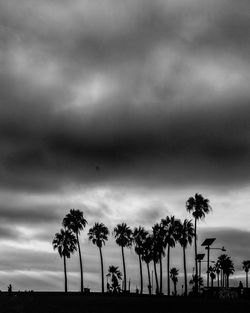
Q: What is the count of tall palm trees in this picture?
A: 11